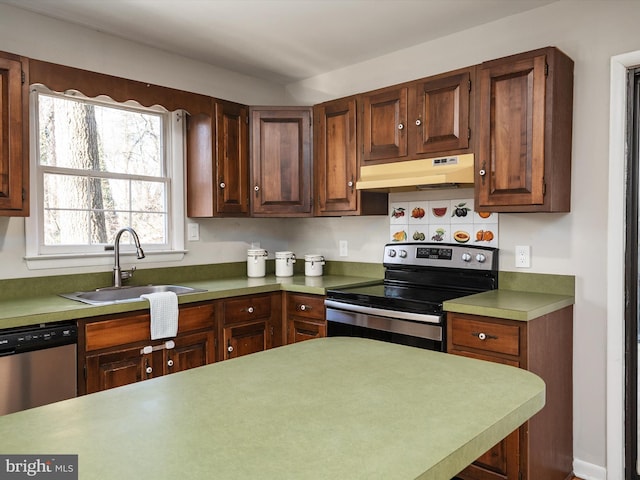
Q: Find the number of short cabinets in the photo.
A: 2